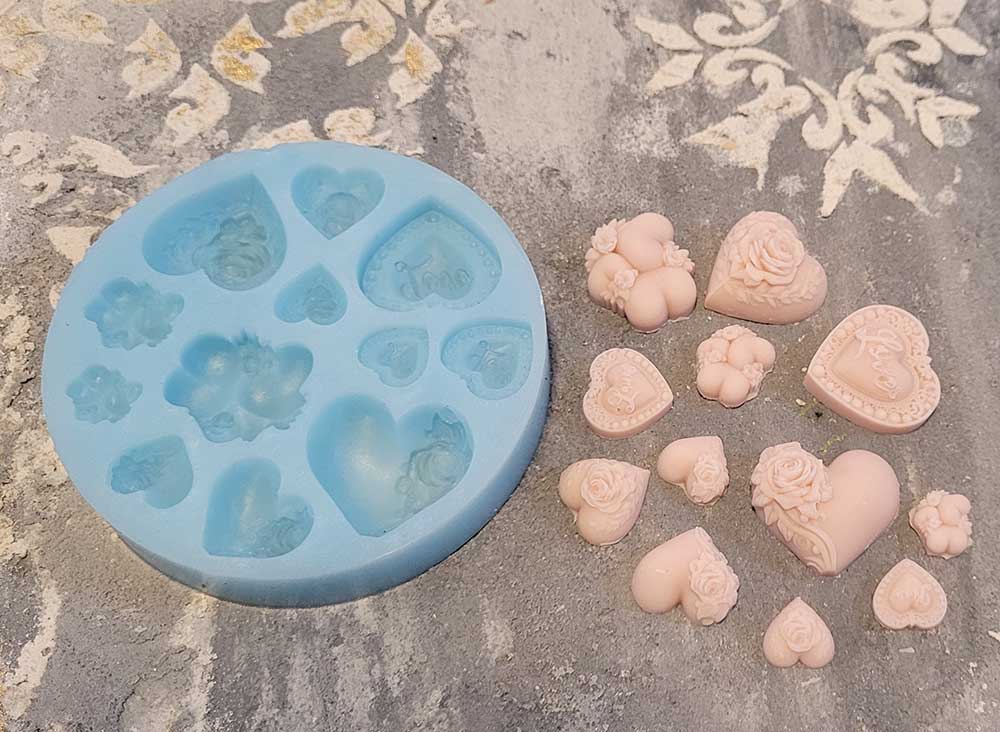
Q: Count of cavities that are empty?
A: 12